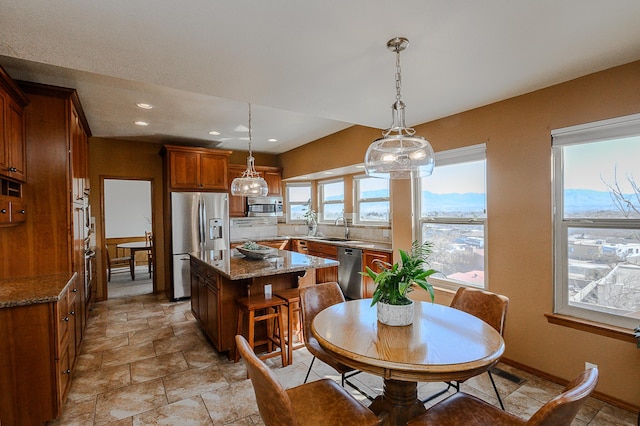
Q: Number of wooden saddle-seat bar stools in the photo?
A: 2